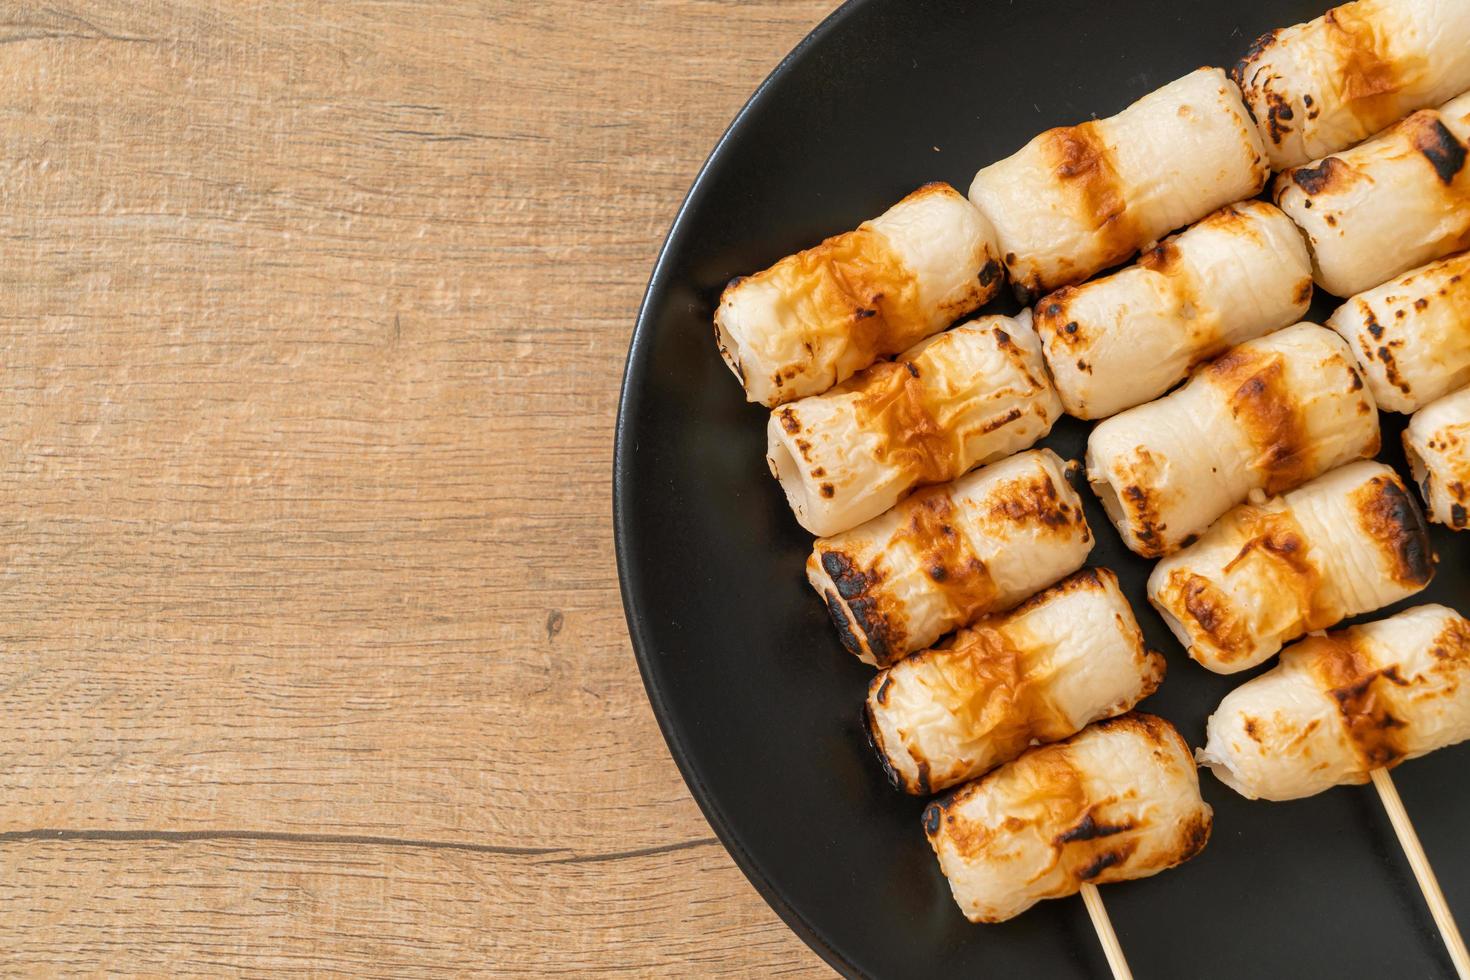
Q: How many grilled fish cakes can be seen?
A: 14